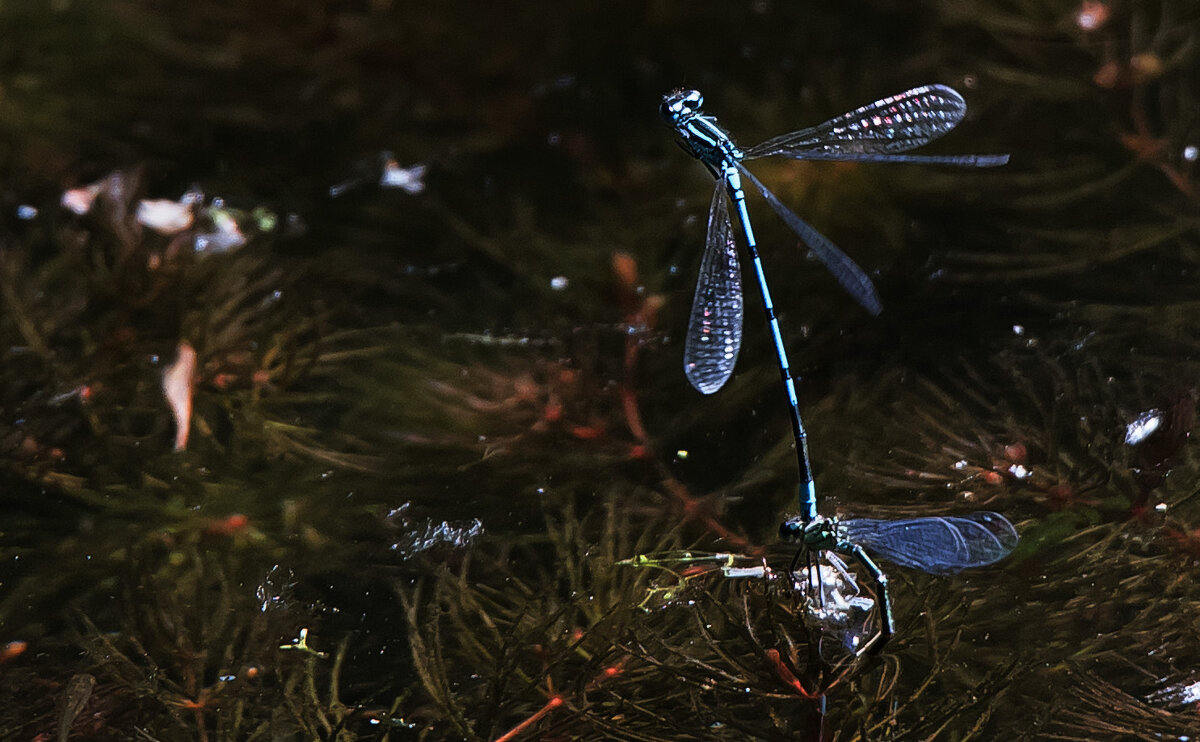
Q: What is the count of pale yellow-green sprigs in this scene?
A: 2